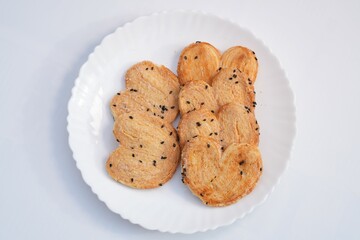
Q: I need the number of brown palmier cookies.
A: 6